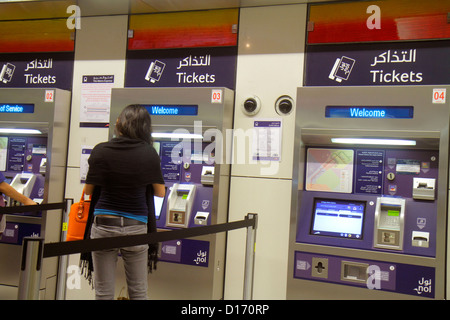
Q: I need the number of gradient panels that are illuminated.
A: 3